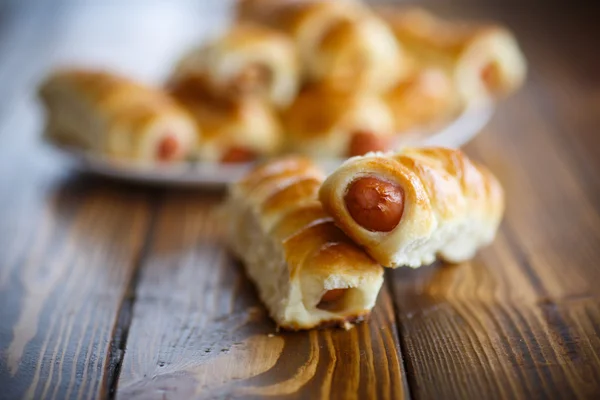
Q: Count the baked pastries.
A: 9